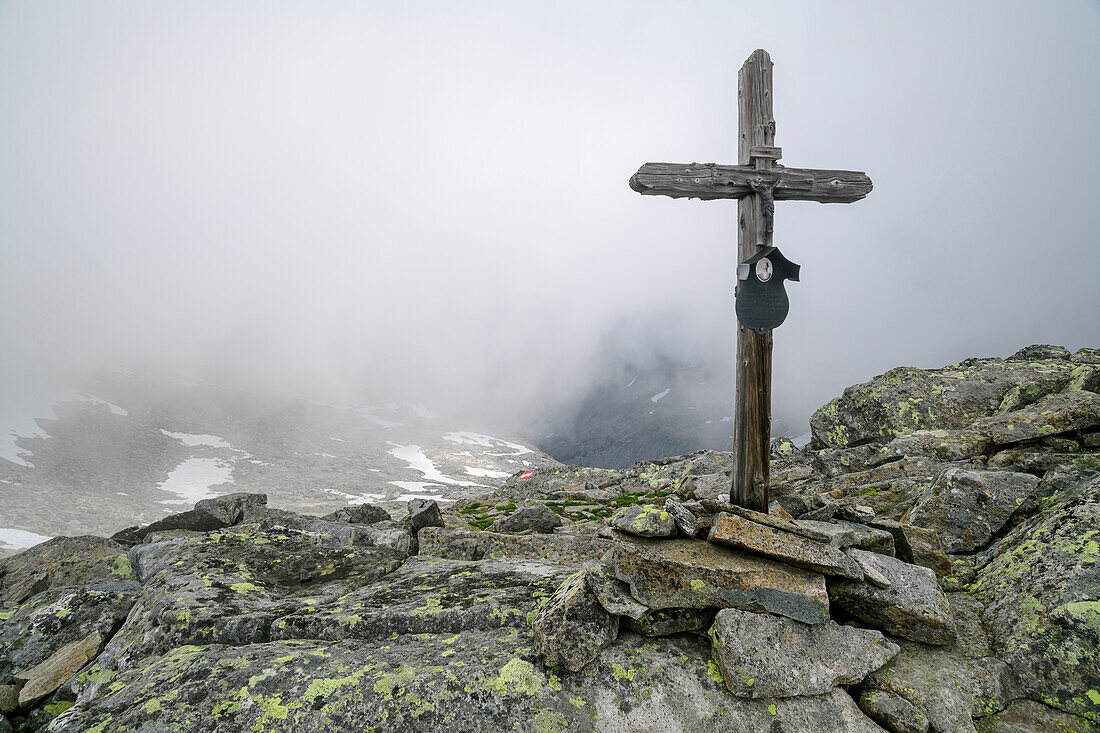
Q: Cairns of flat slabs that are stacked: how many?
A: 1